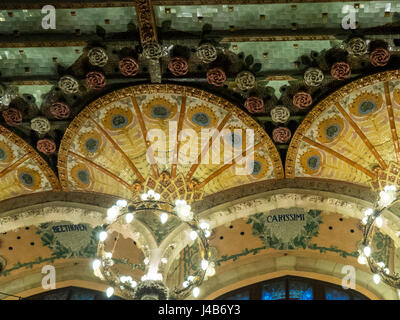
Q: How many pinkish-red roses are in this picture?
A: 12